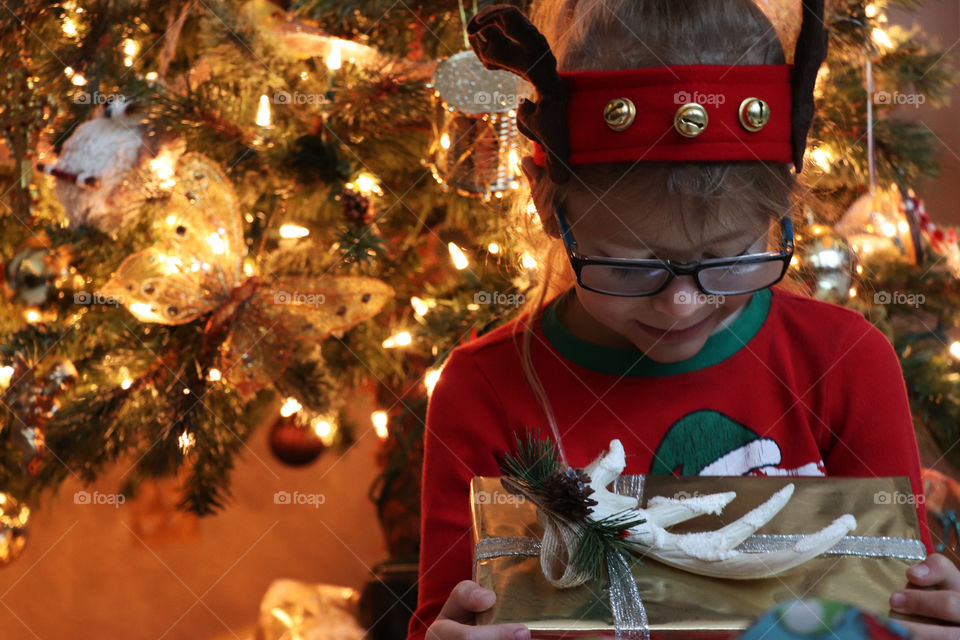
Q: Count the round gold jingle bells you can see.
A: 3